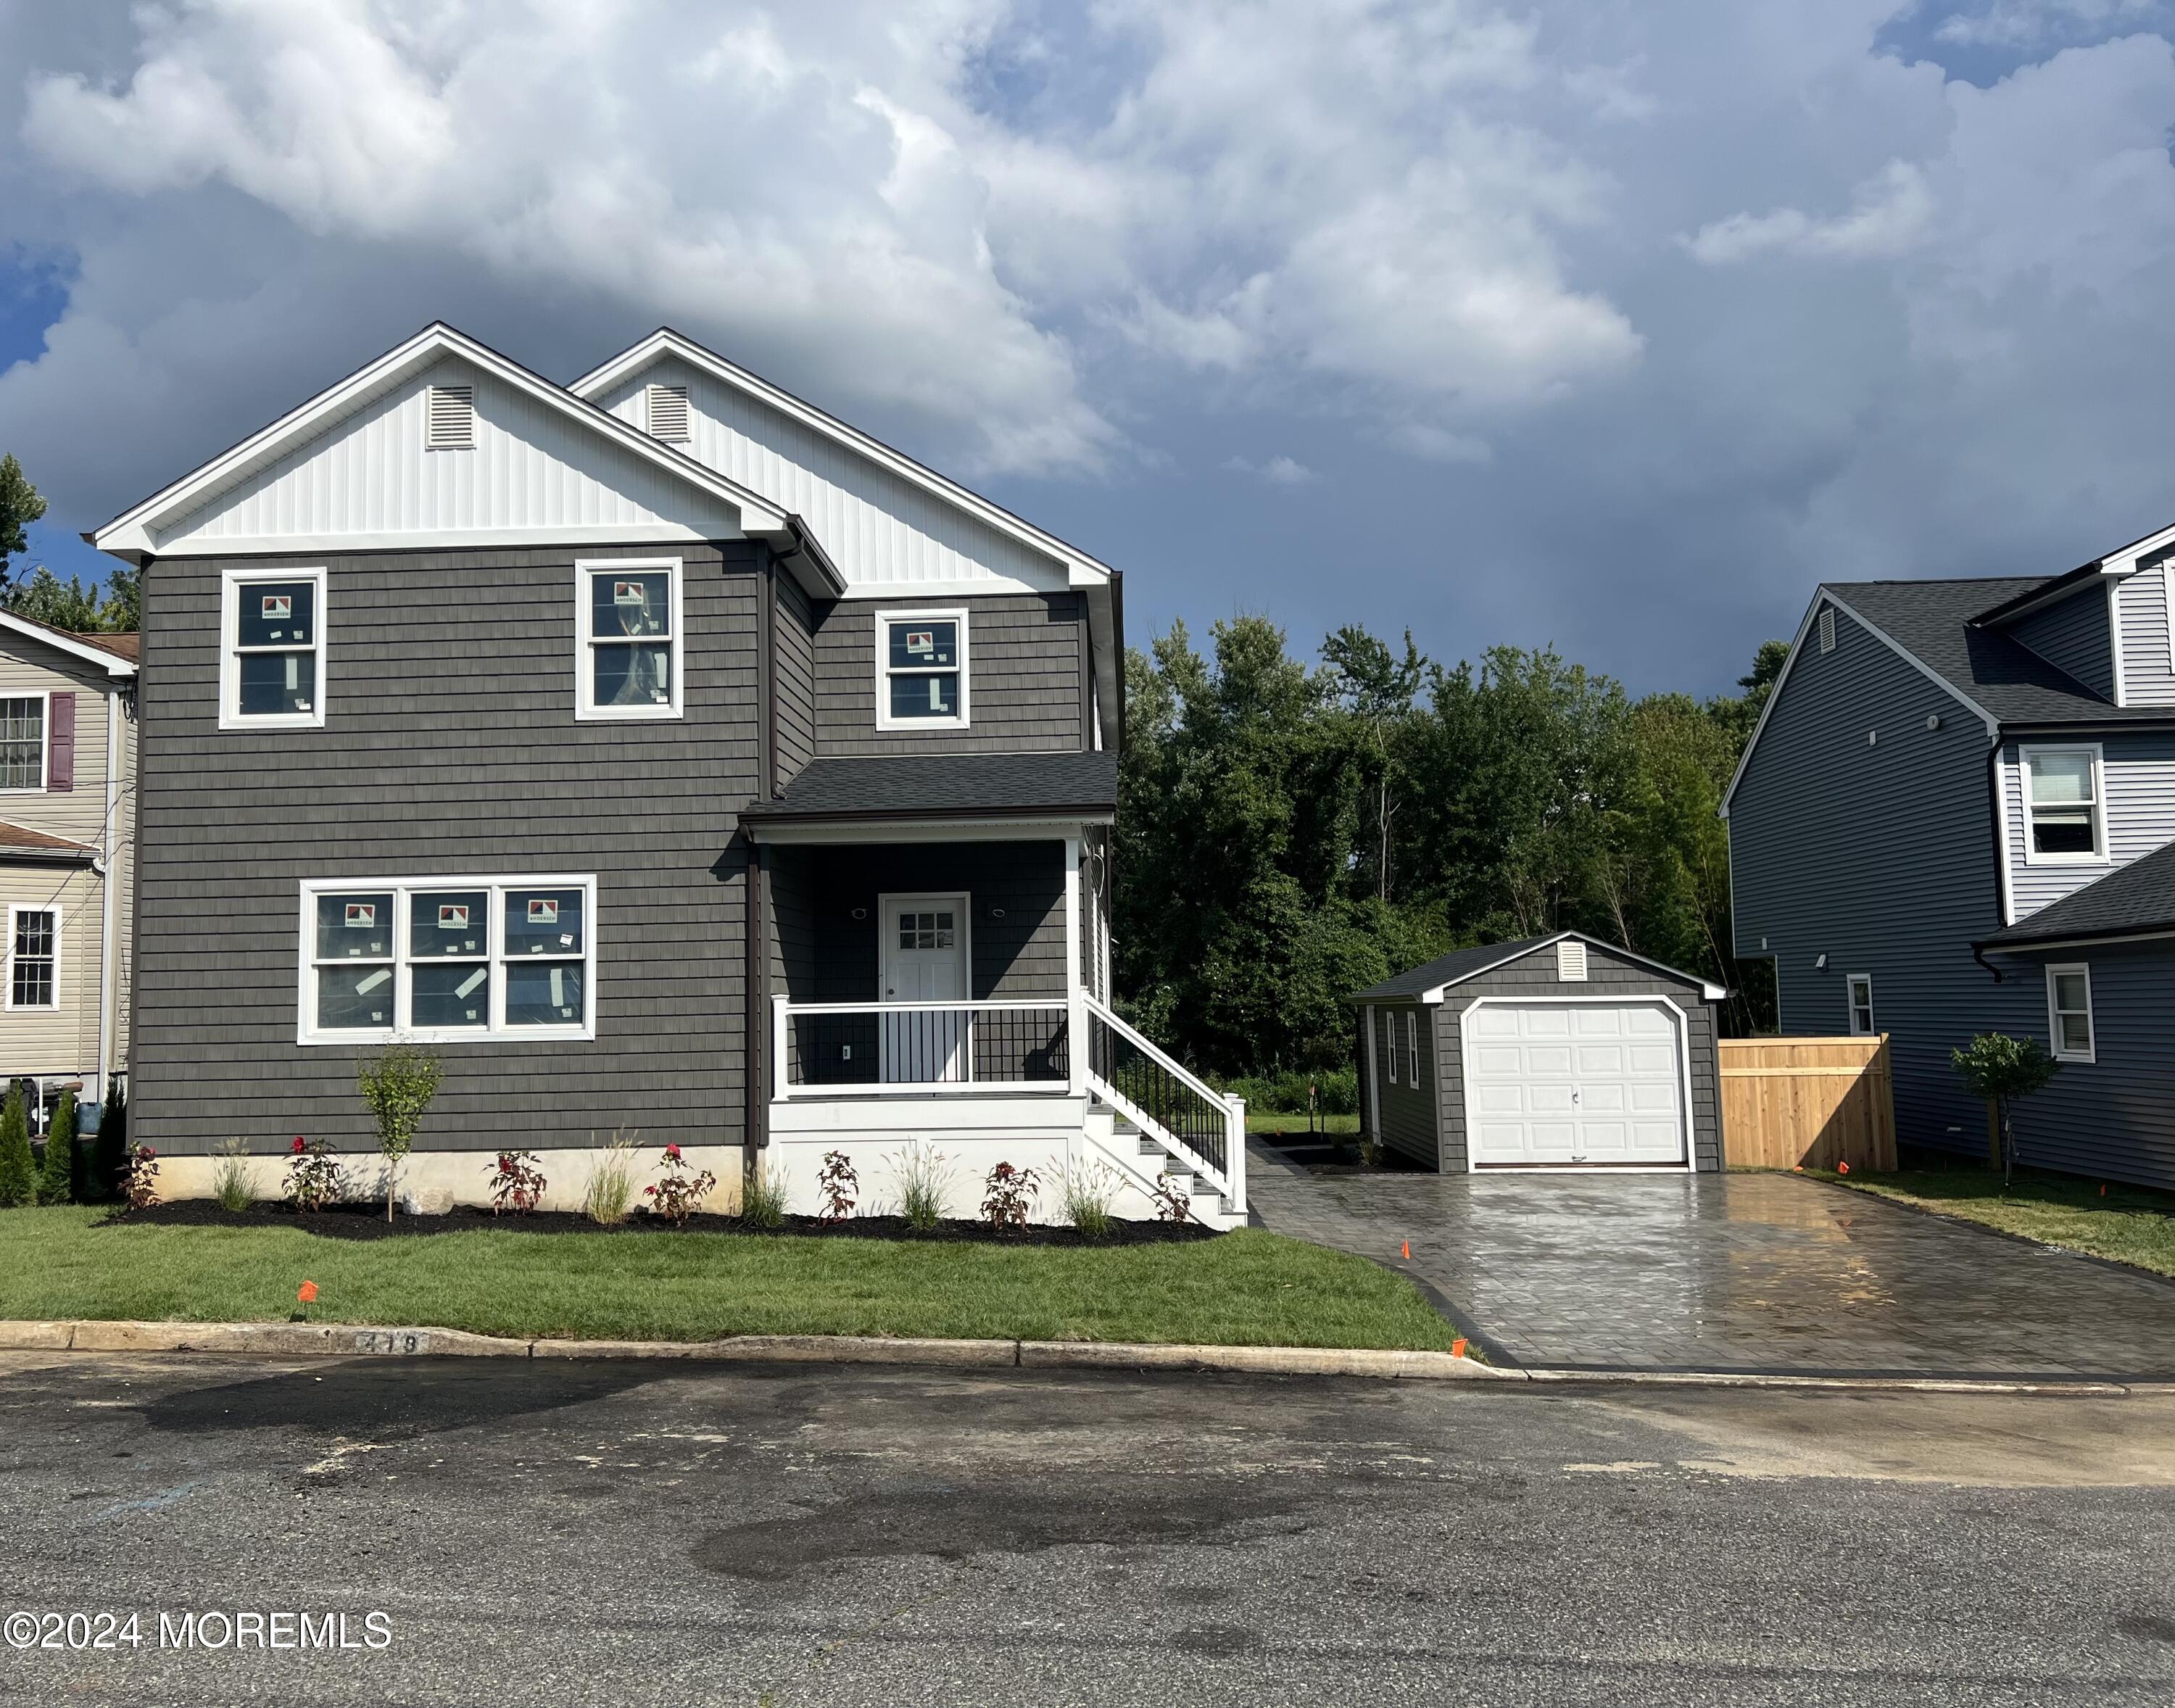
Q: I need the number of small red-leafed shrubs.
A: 7